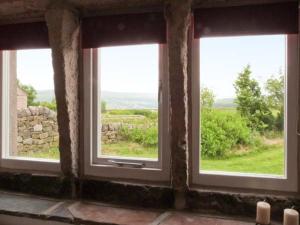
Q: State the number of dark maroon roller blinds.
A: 3